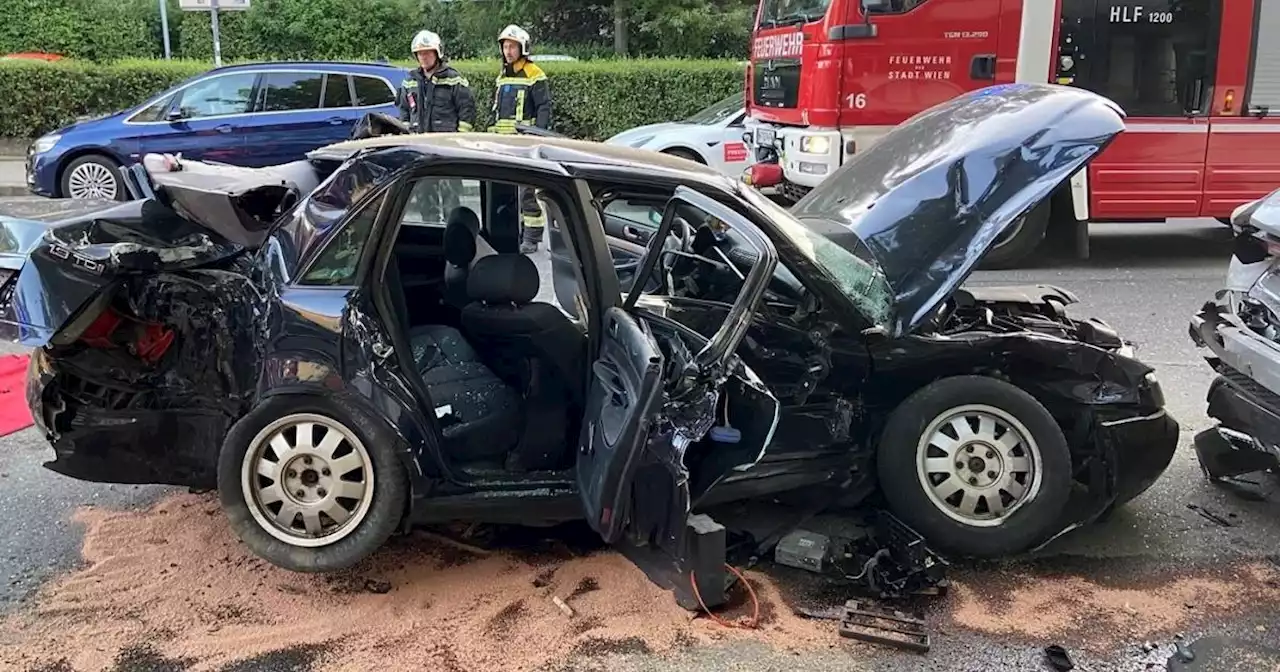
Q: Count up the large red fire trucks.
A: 1